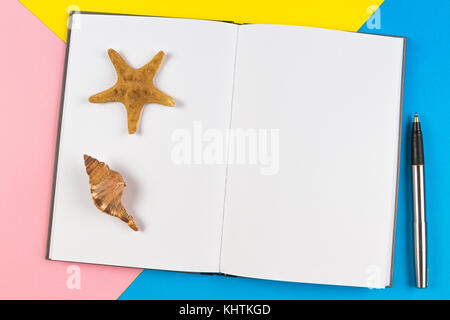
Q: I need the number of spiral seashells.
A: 1